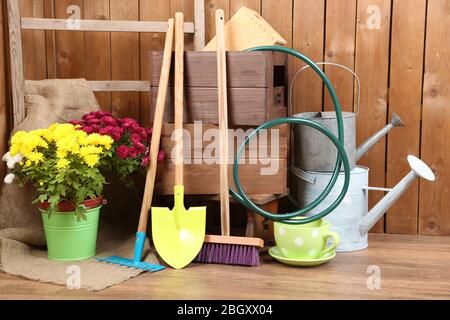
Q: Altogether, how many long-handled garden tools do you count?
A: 3